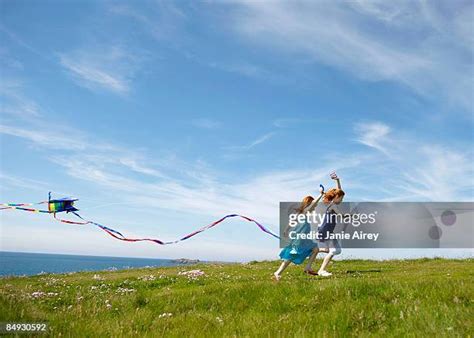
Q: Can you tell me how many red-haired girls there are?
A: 2